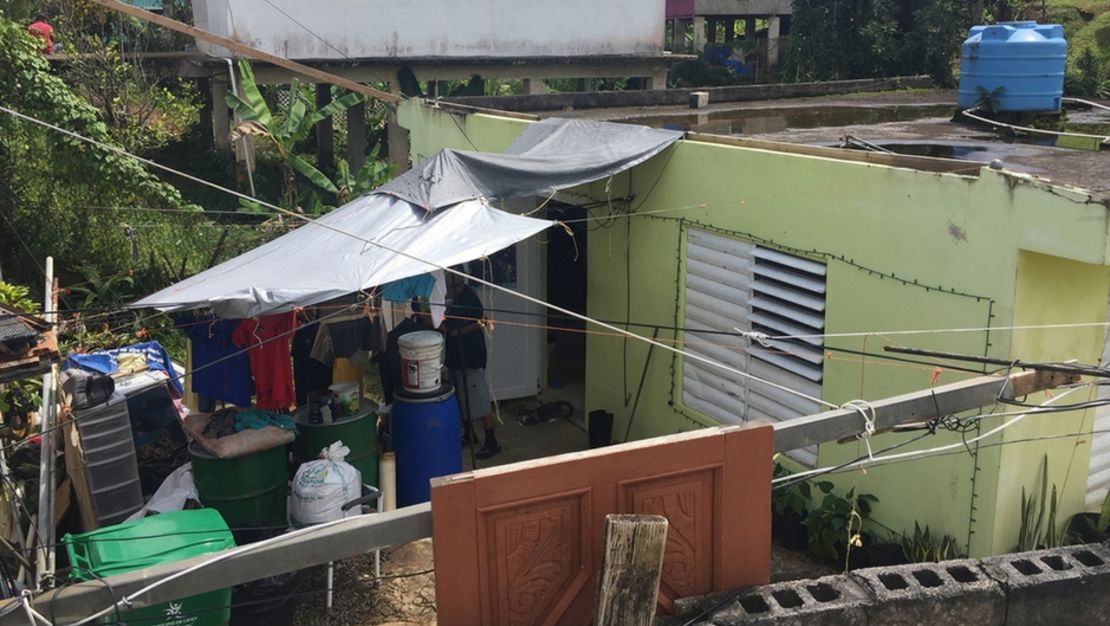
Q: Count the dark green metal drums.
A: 2